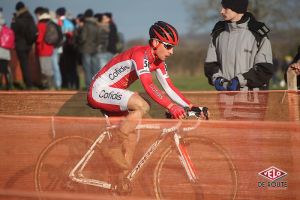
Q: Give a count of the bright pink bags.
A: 1